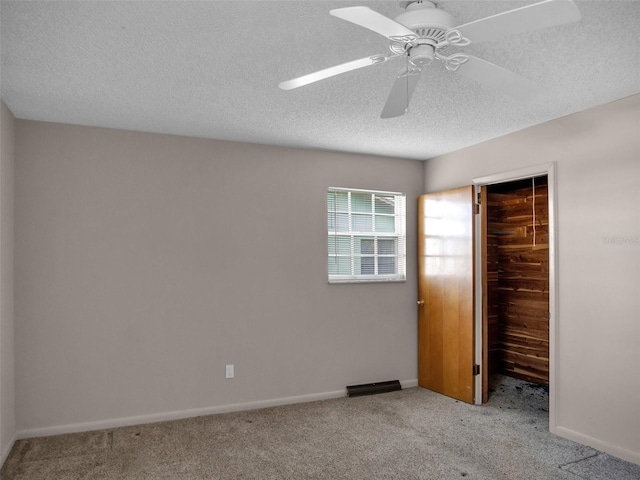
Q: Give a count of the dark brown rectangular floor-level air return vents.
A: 1